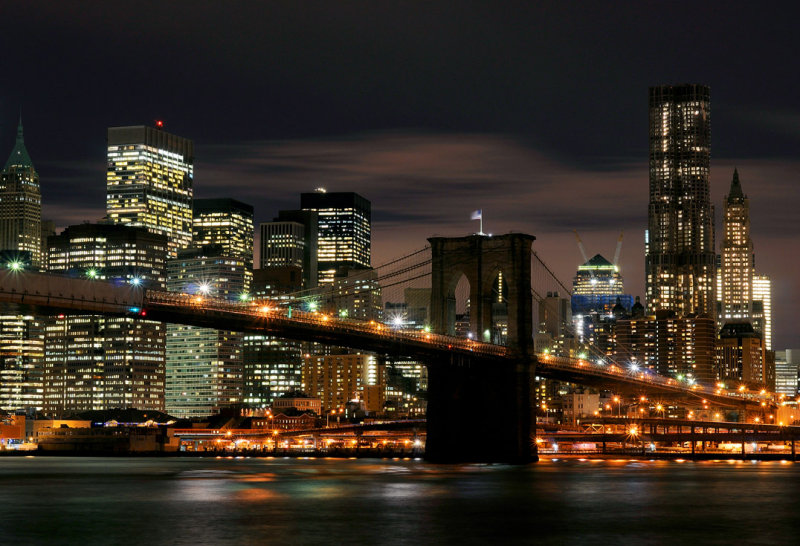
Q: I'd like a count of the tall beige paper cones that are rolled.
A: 0